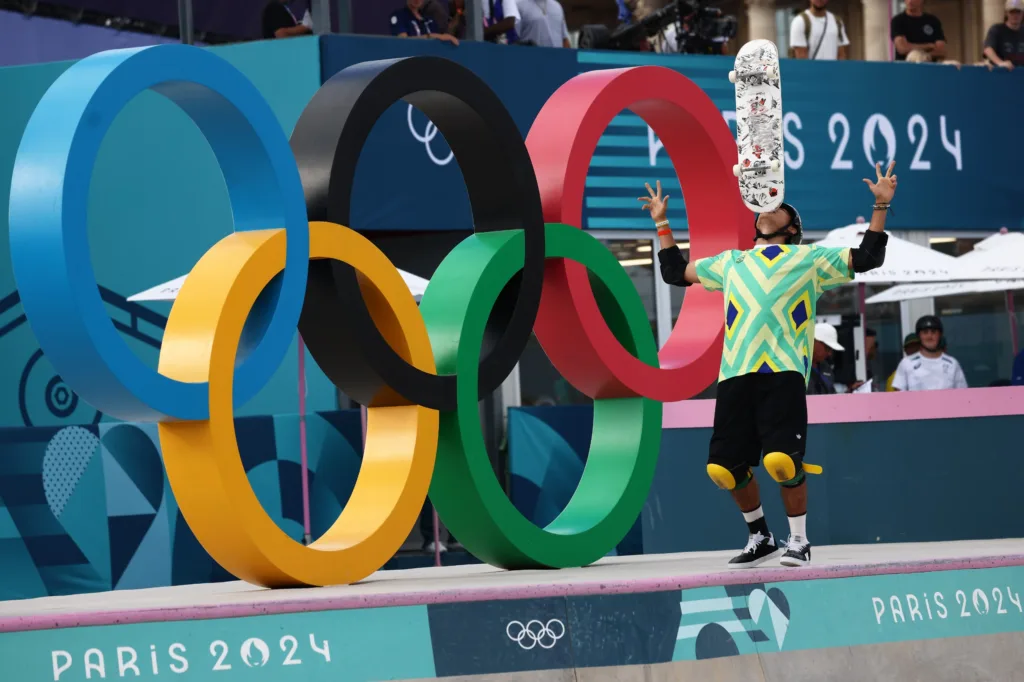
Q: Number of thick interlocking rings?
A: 5